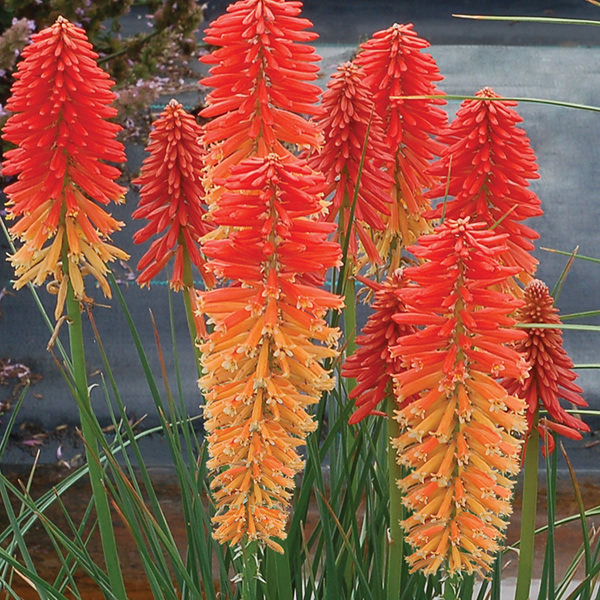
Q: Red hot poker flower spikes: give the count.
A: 10